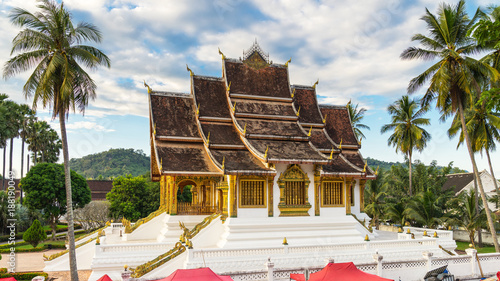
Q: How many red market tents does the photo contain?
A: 4